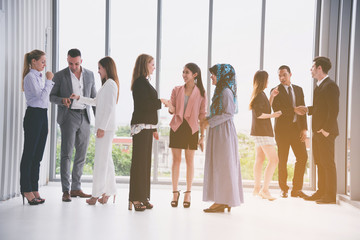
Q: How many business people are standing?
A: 9